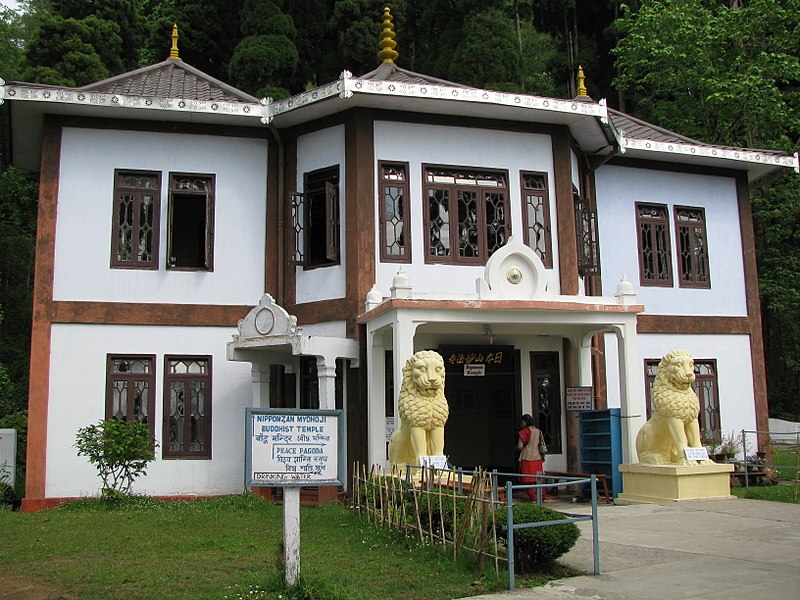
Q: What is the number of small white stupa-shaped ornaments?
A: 3